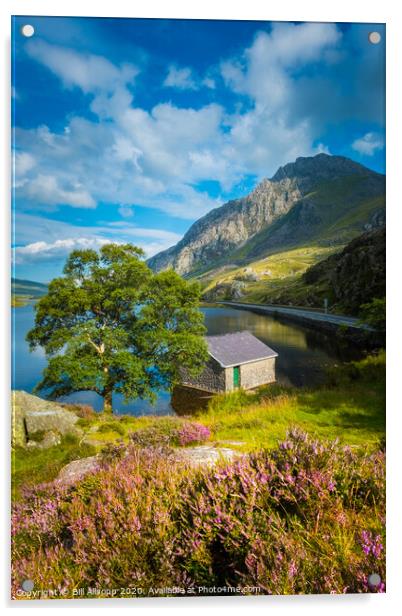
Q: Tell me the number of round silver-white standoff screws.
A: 4